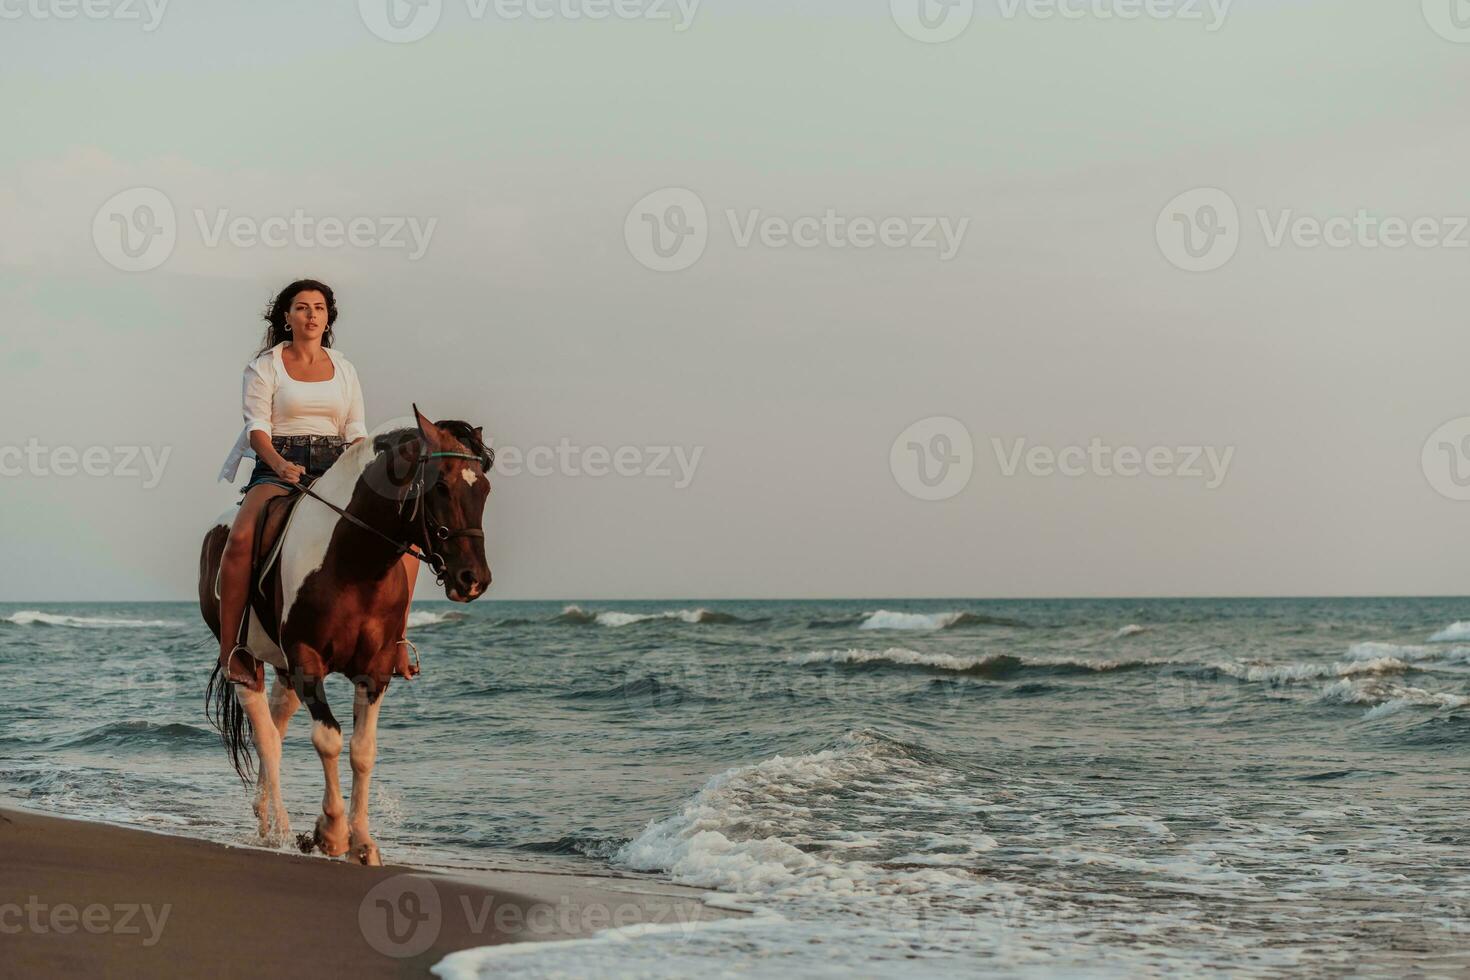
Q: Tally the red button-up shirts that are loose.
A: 0